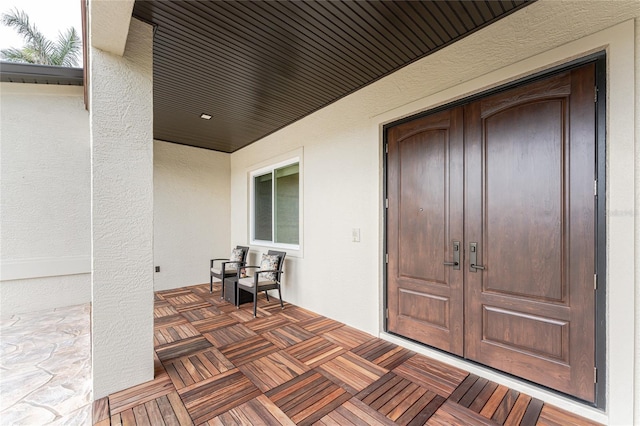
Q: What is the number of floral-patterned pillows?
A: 2